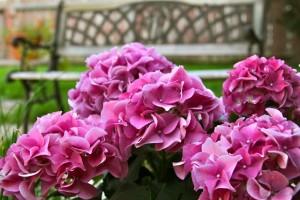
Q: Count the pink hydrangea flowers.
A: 5